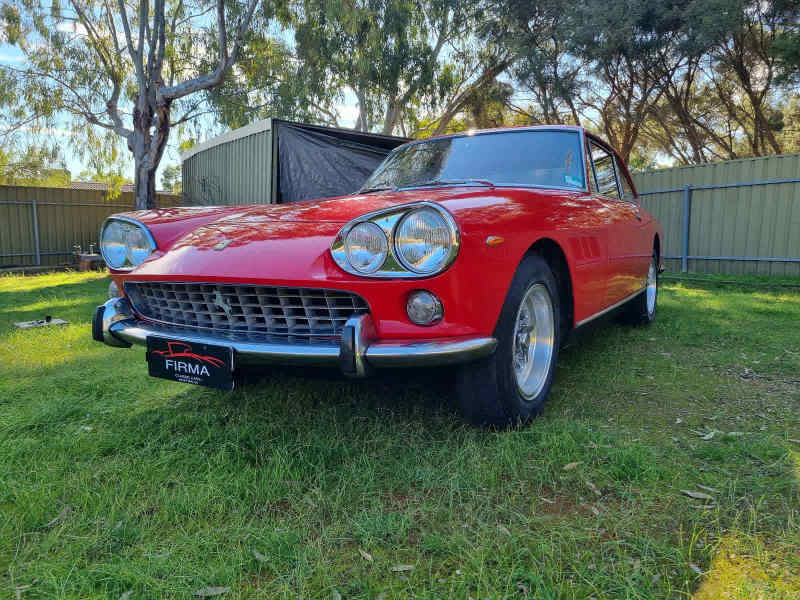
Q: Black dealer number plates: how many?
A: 1